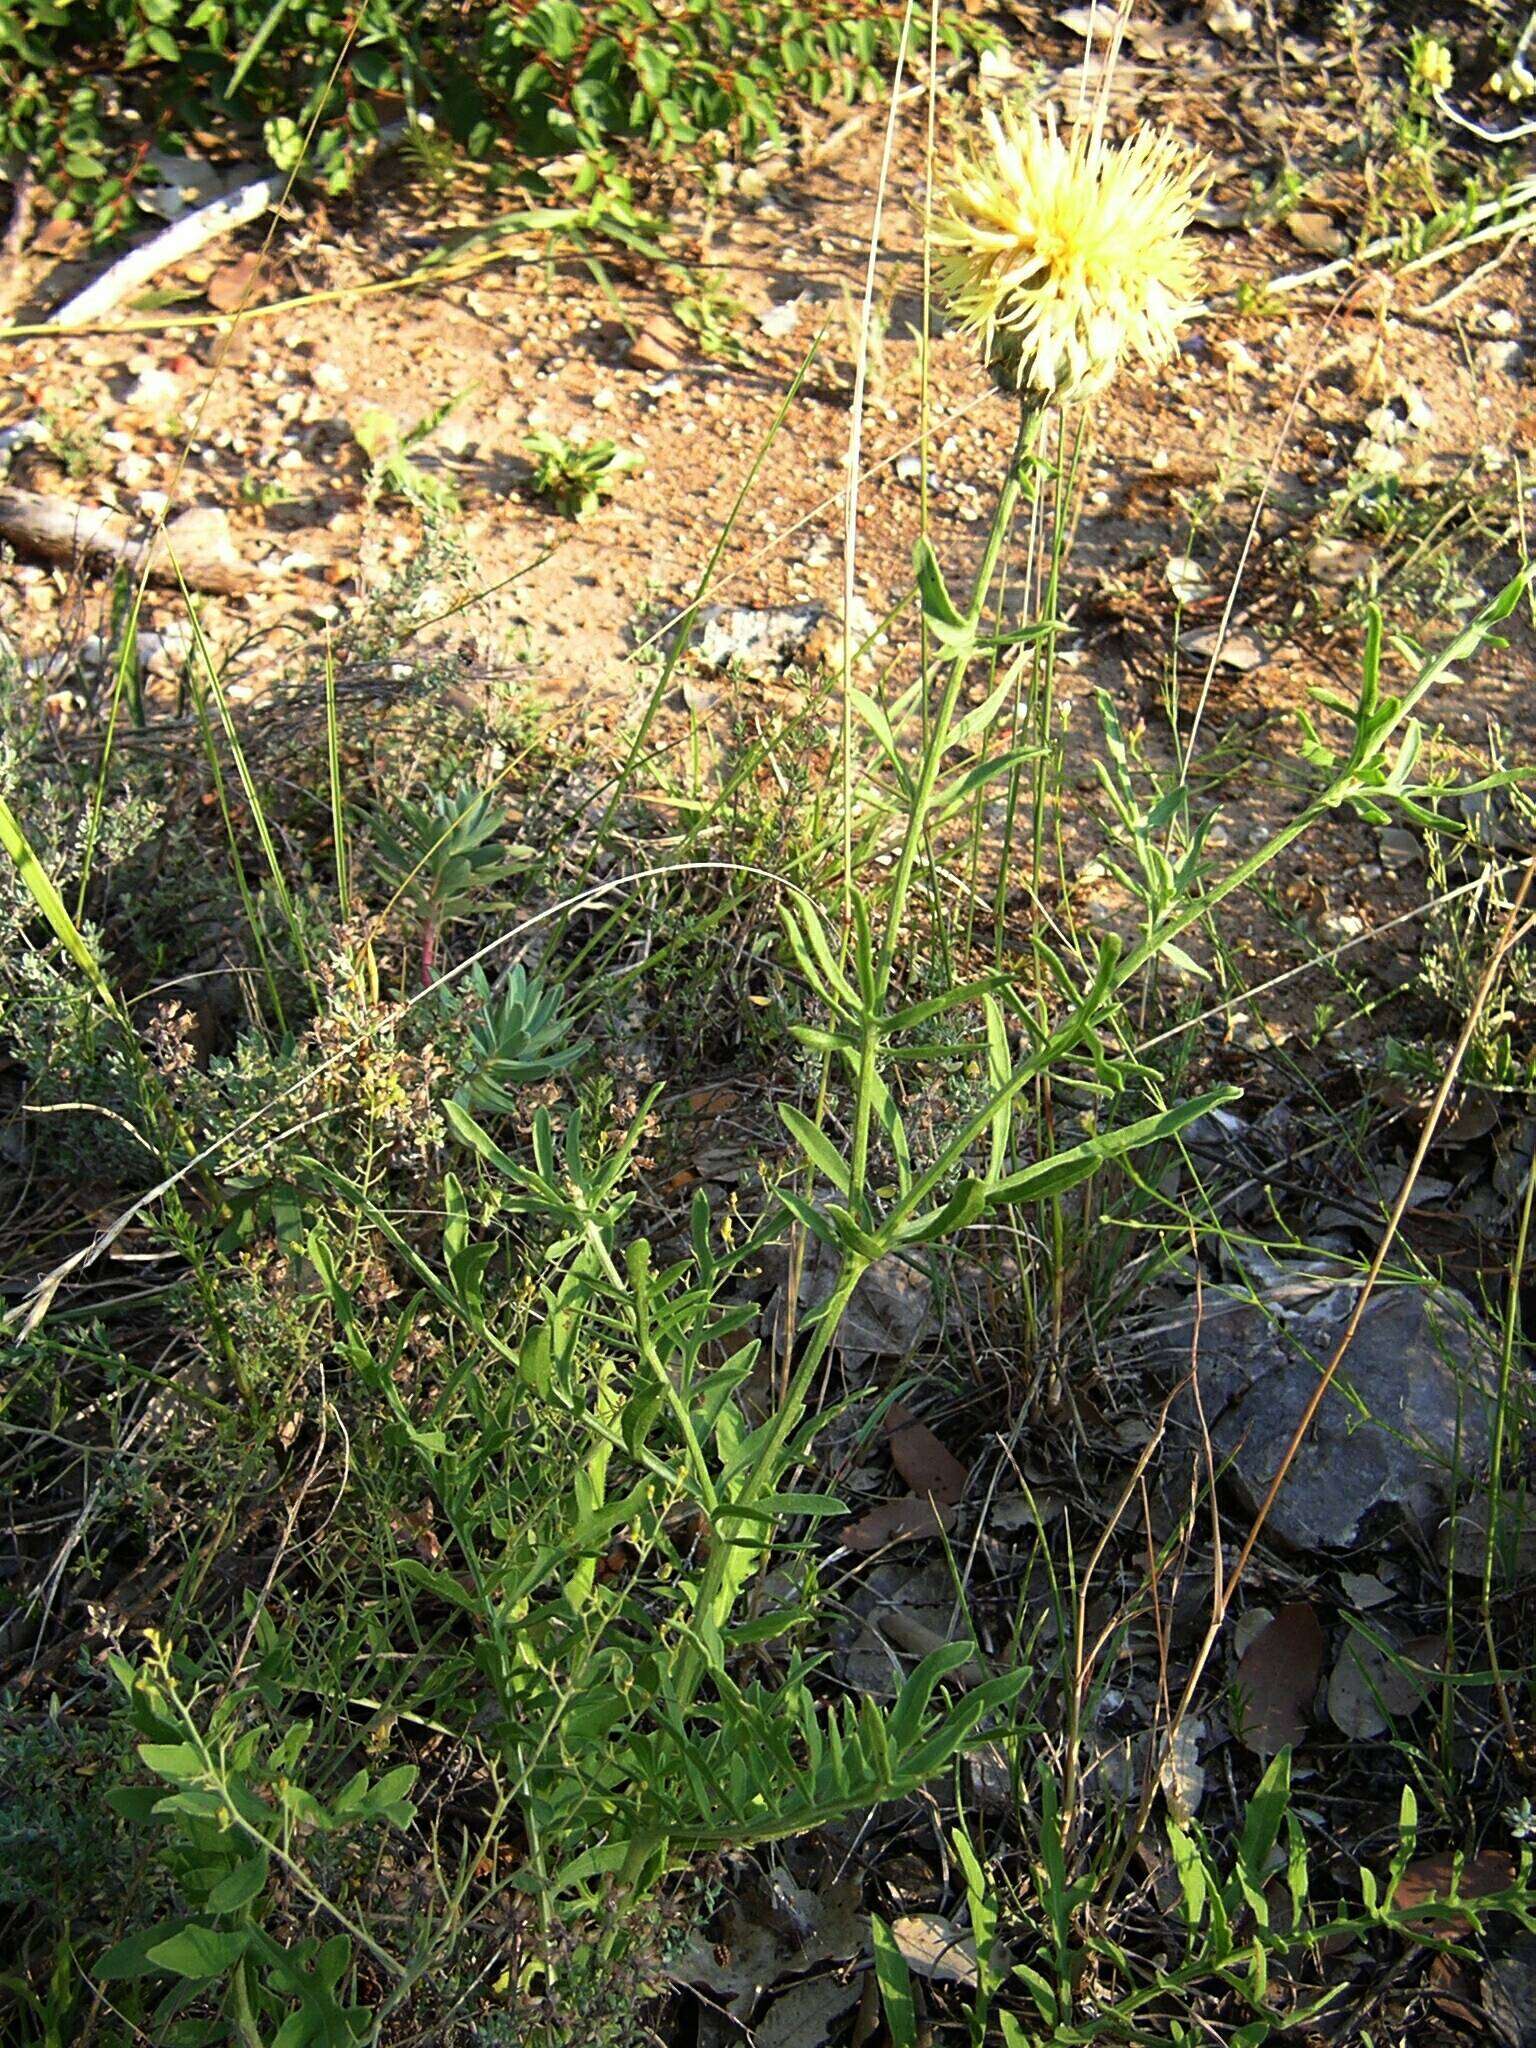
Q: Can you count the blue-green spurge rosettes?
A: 2